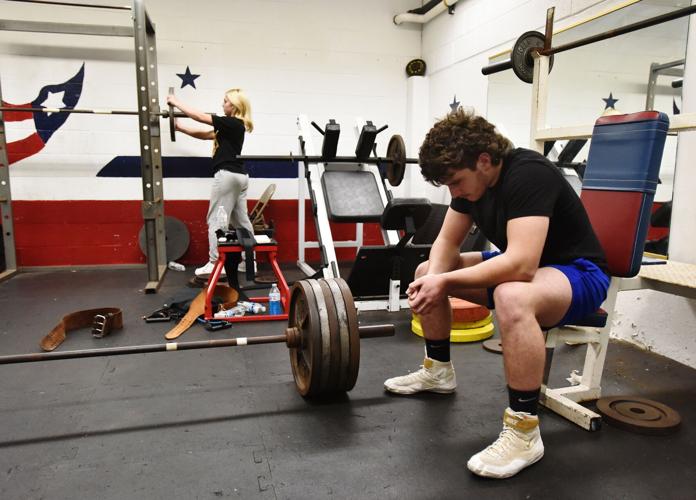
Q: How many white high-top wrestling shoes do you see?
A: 2